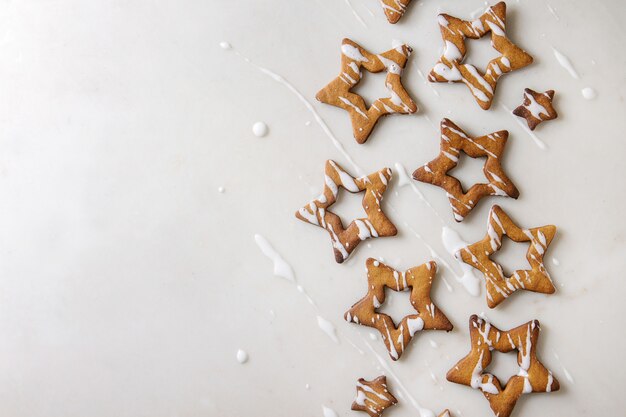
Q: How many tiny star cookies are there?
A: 2